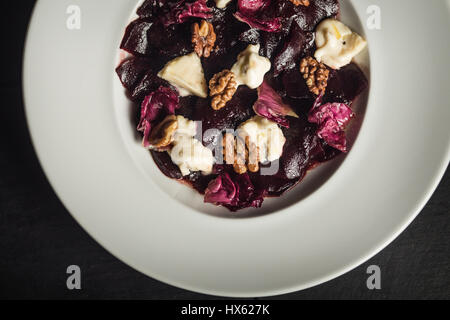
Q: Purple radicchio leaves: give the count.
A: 6